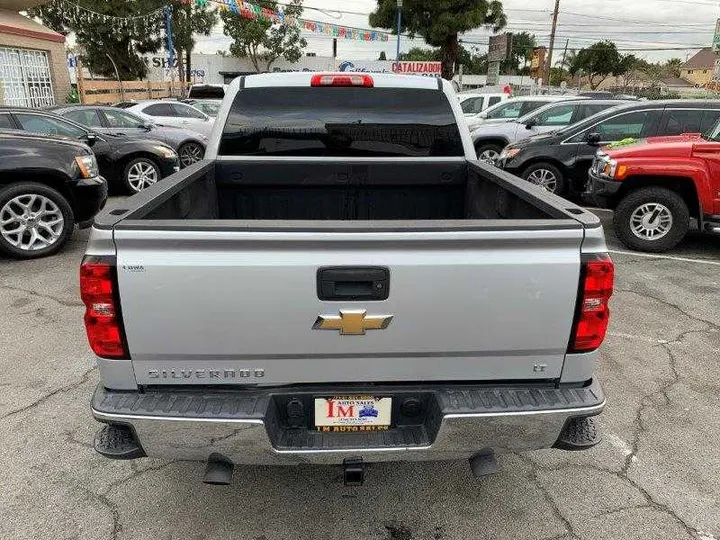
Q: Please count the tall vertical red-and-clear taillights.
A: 2